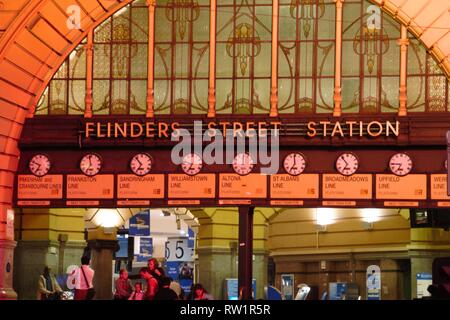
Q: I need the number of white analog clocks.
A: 8